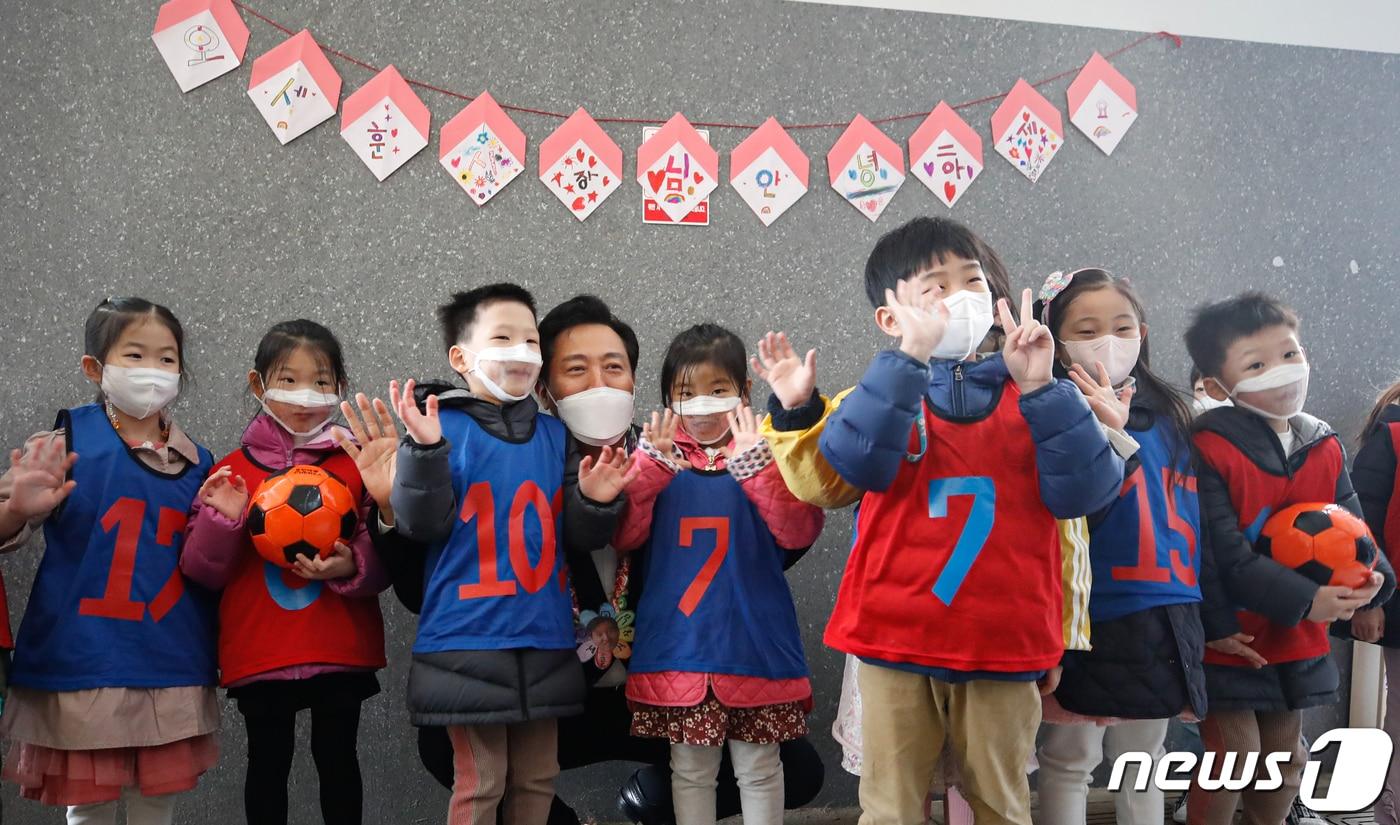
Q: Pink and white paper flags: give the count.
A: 11